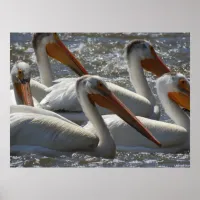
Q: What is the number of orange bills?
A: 5